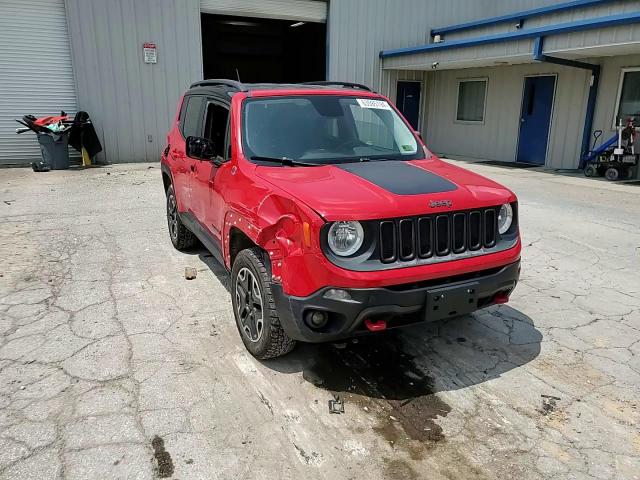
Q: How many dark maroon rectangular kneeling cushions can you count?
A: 0